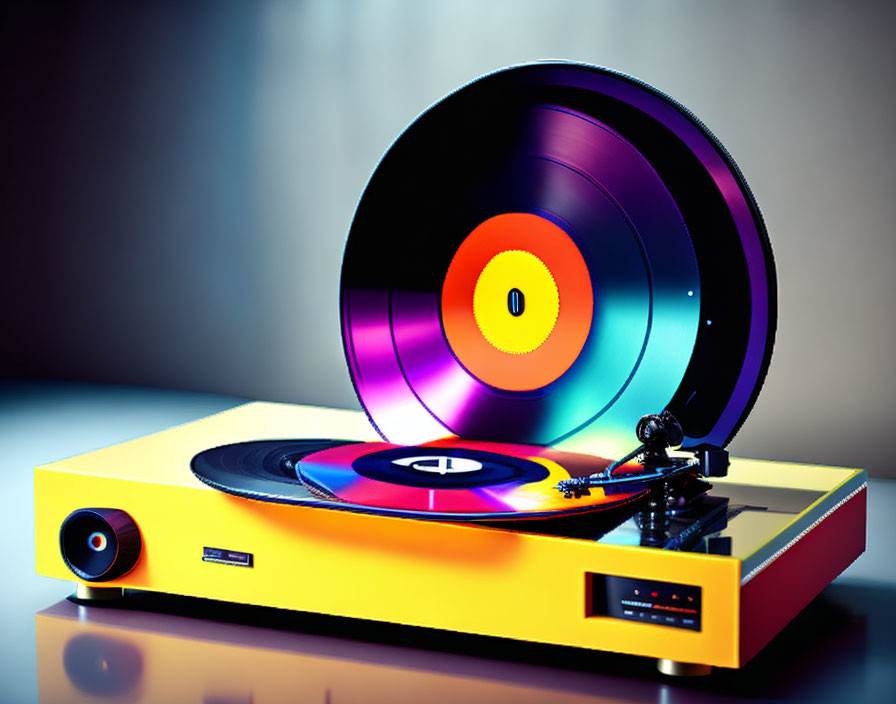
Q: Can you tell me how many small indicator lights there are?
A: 4